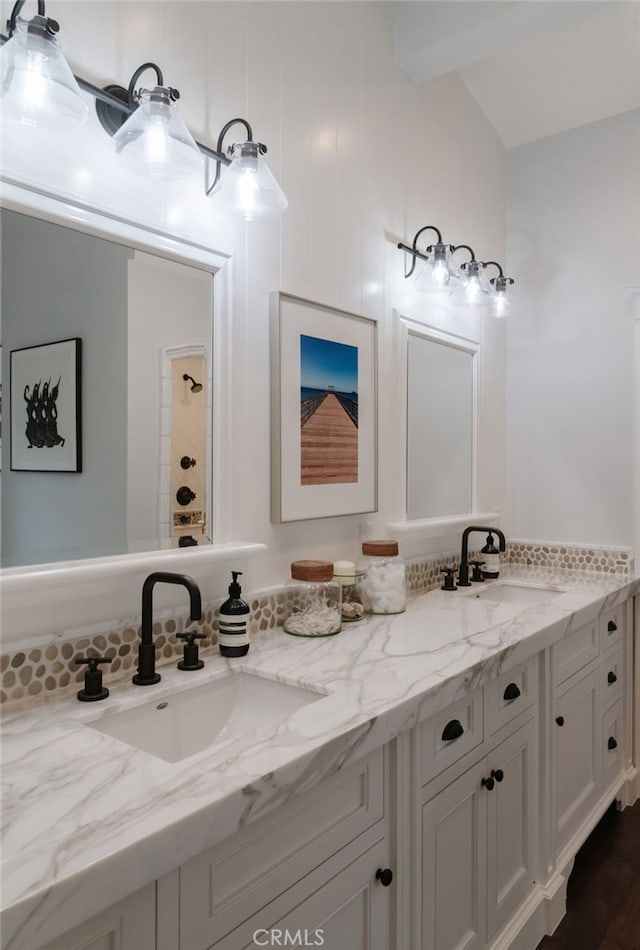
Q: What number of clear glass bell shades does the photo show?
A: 6